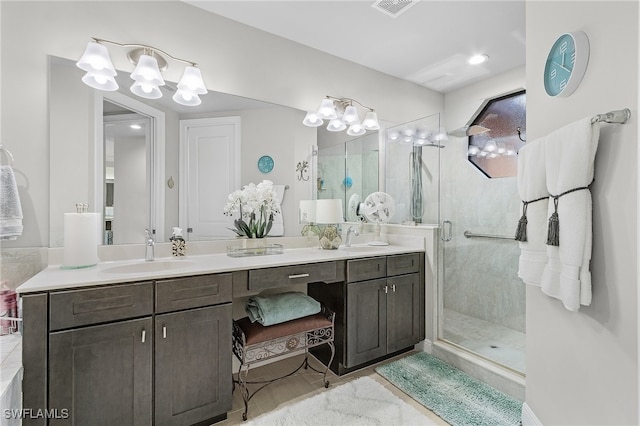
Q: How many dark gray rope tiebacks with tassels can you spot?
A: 2